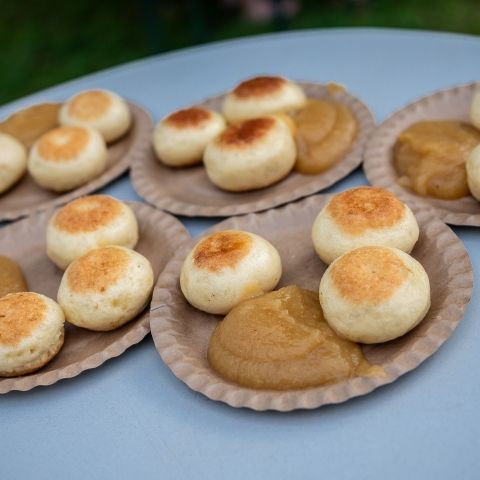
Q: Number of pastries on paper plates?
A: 14